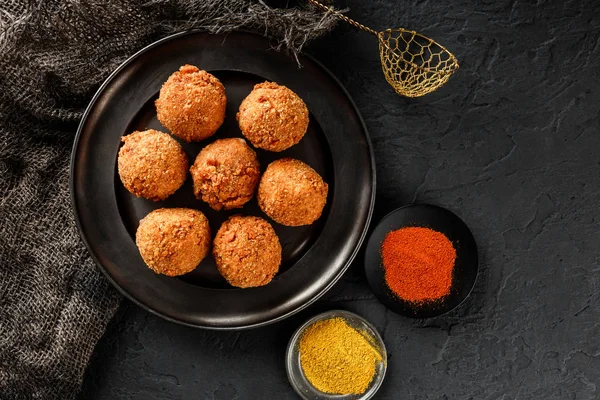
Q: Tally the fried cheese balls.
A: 7